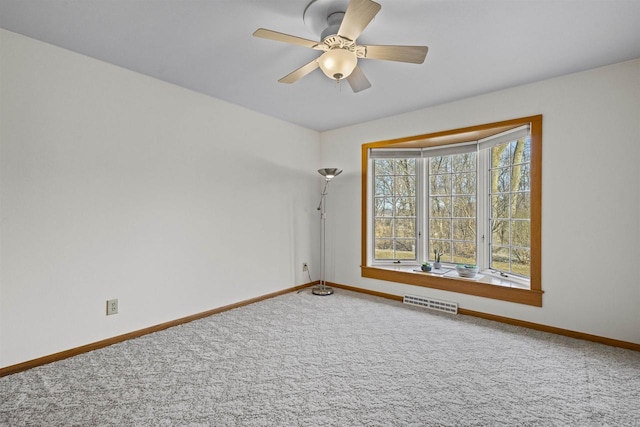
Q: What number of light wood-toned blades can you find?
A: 5